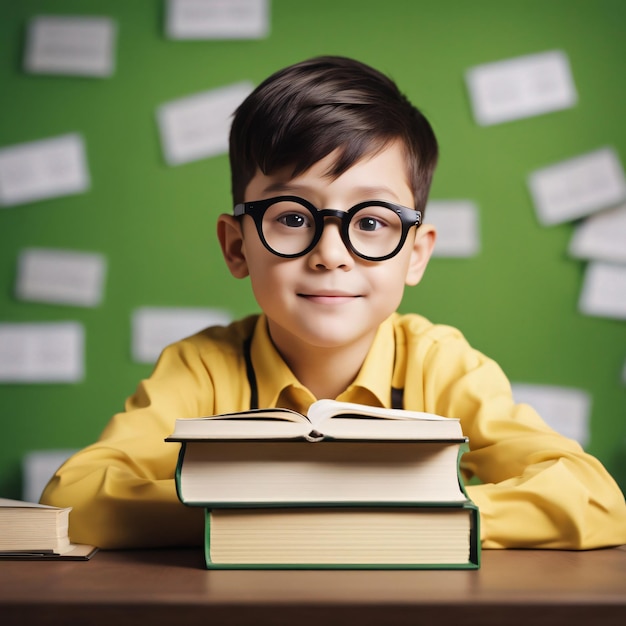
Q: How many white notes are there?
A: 14